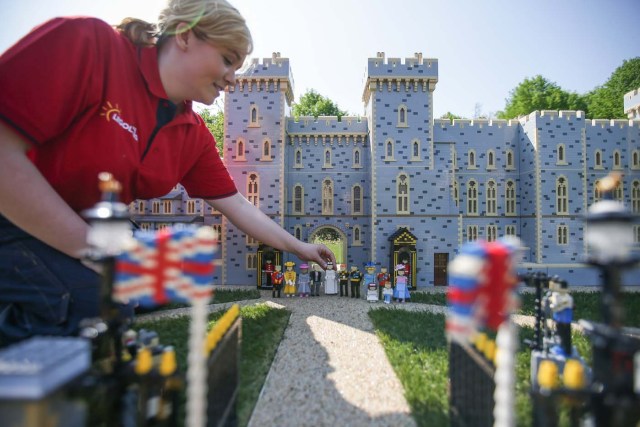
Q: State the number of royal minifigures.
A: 12